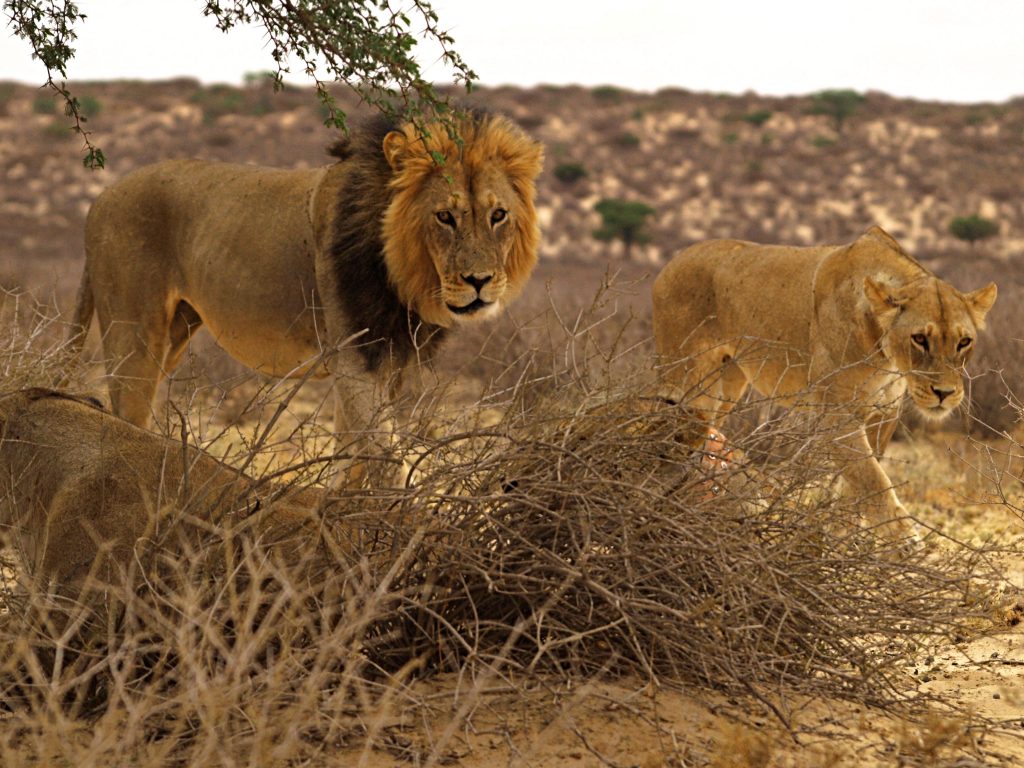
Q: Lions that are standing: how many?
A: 2